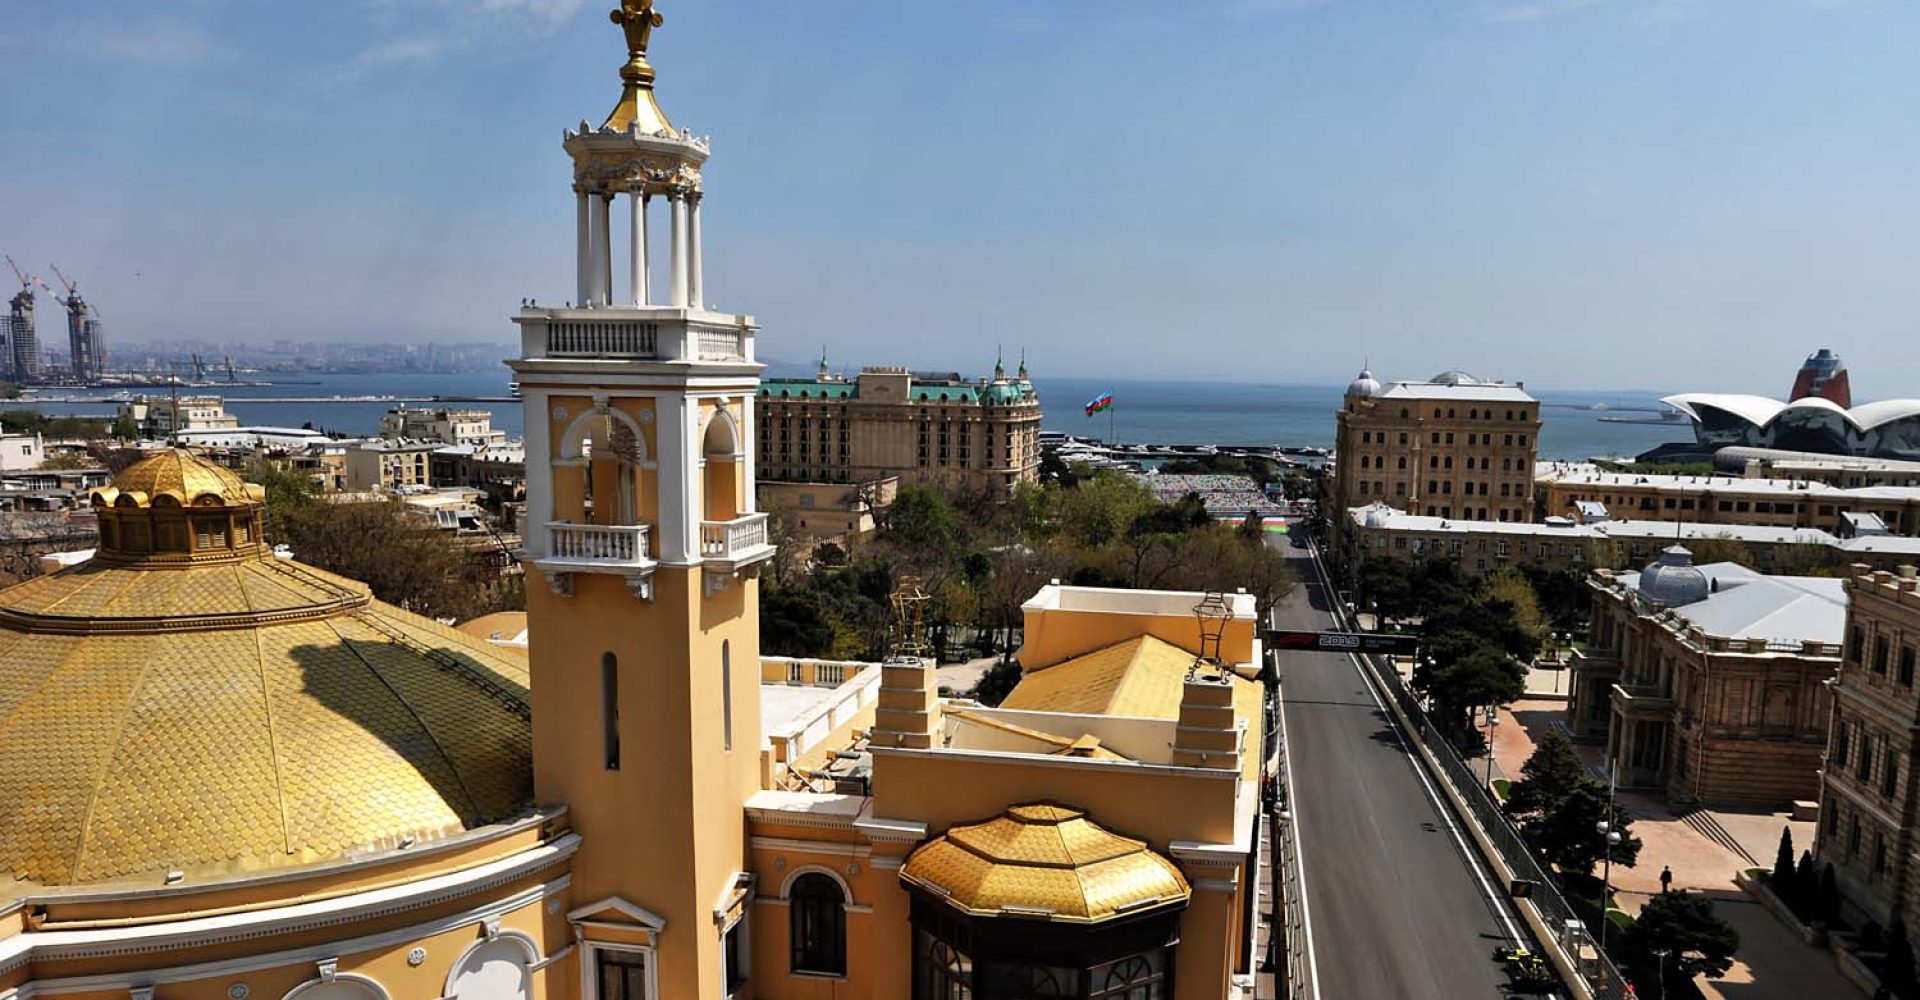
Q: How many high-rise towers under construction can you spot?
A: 2